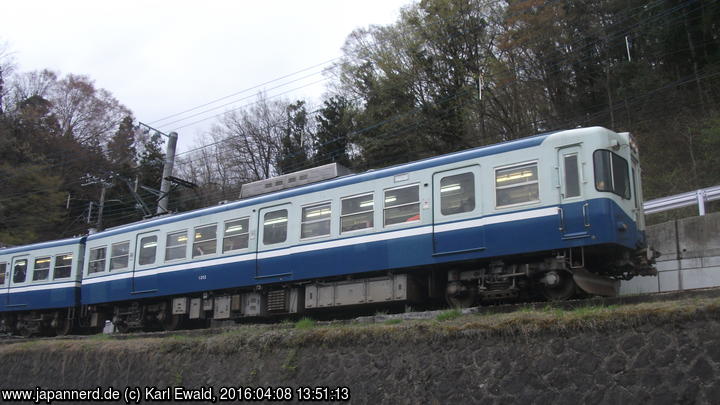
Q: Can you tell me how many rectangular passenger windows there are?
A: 12